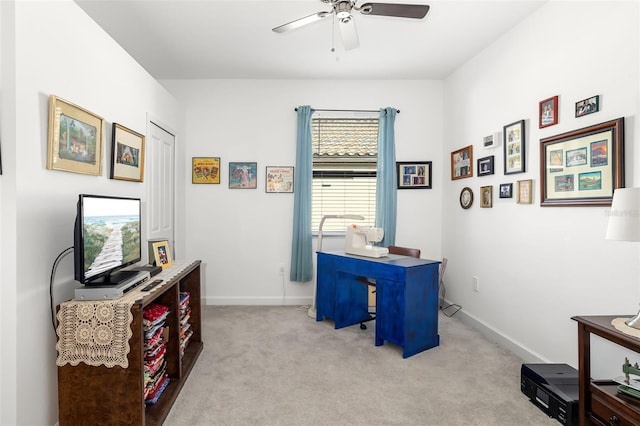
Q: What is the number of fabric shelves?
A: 2